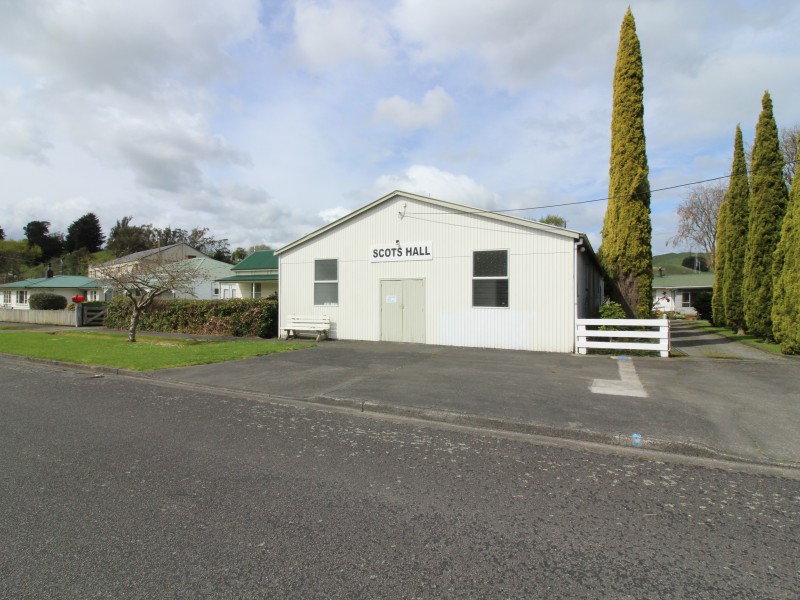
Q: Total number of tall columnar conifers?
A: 5